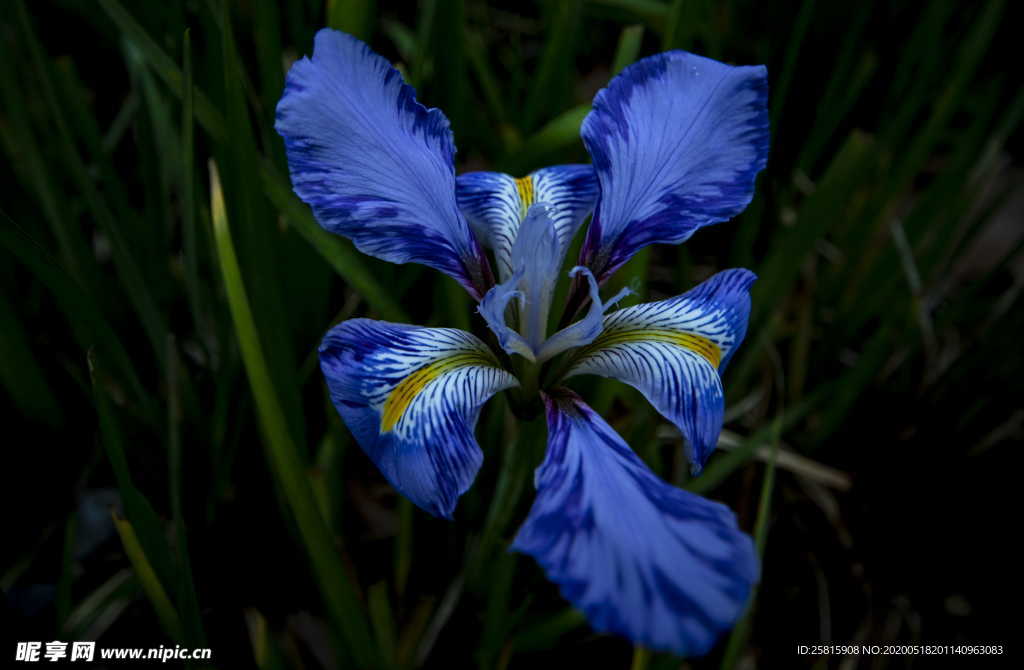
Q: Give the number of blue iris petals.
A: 6